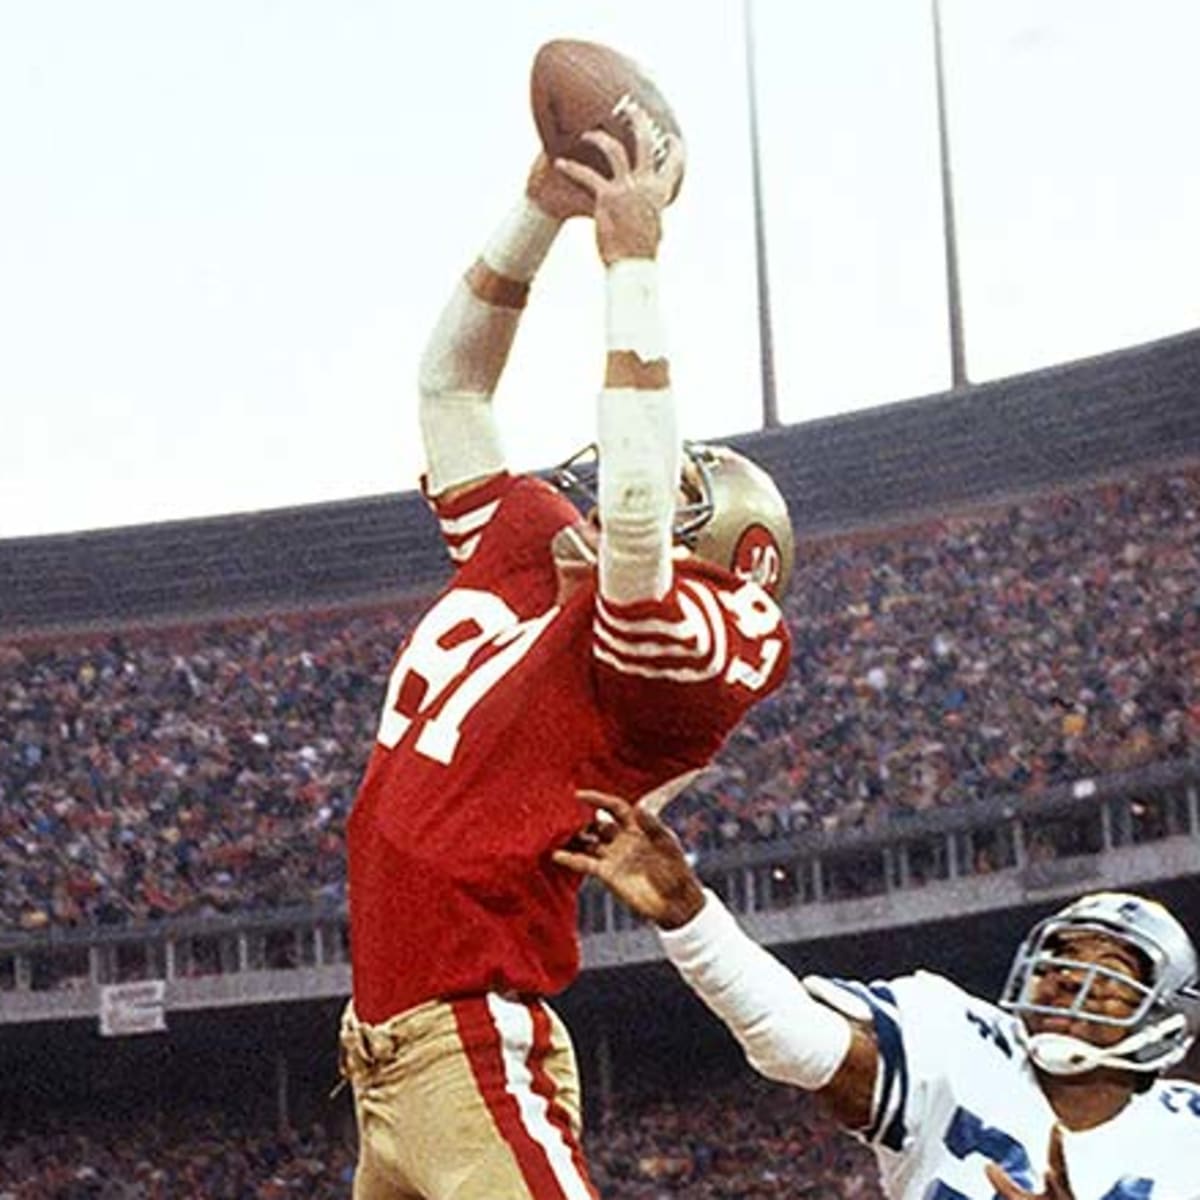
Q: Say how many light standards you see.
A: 2